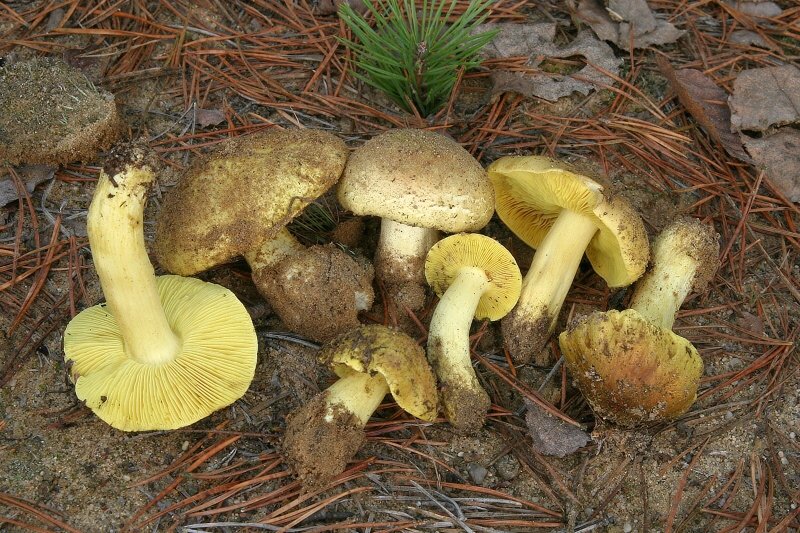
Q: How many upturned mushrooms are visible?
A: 2